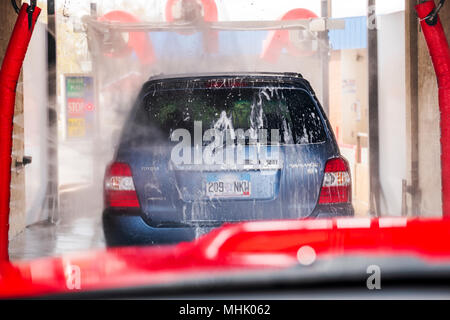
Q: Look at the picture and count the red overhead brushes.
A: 3